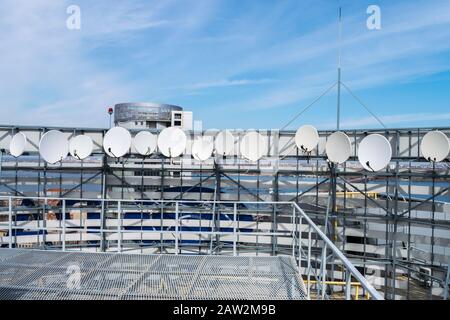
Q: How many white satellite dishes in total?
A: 13